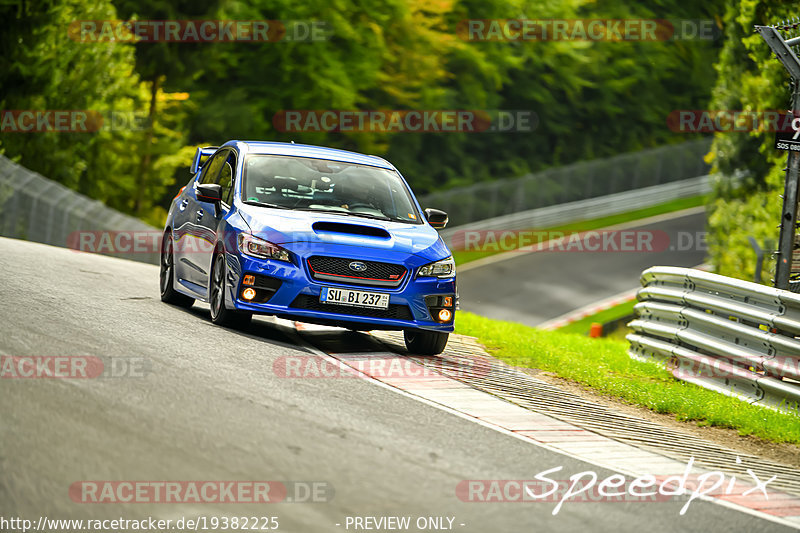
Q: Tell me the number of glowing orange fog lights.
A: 2